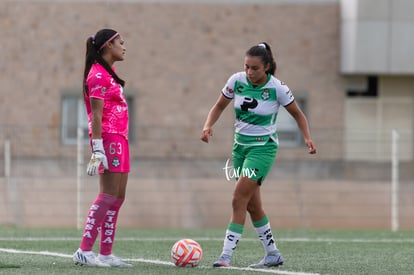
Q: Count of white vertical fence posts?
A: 3